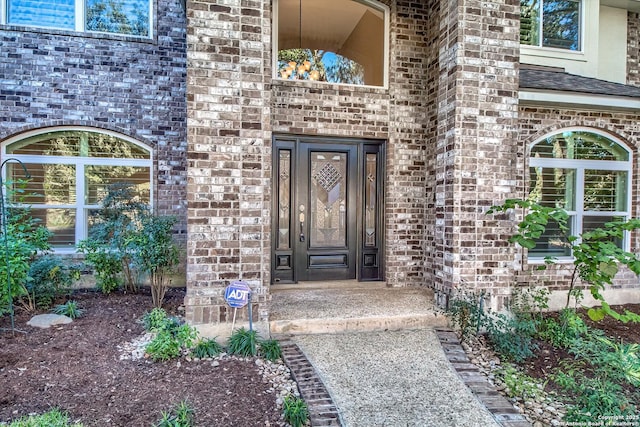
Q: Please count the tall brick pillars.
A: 2